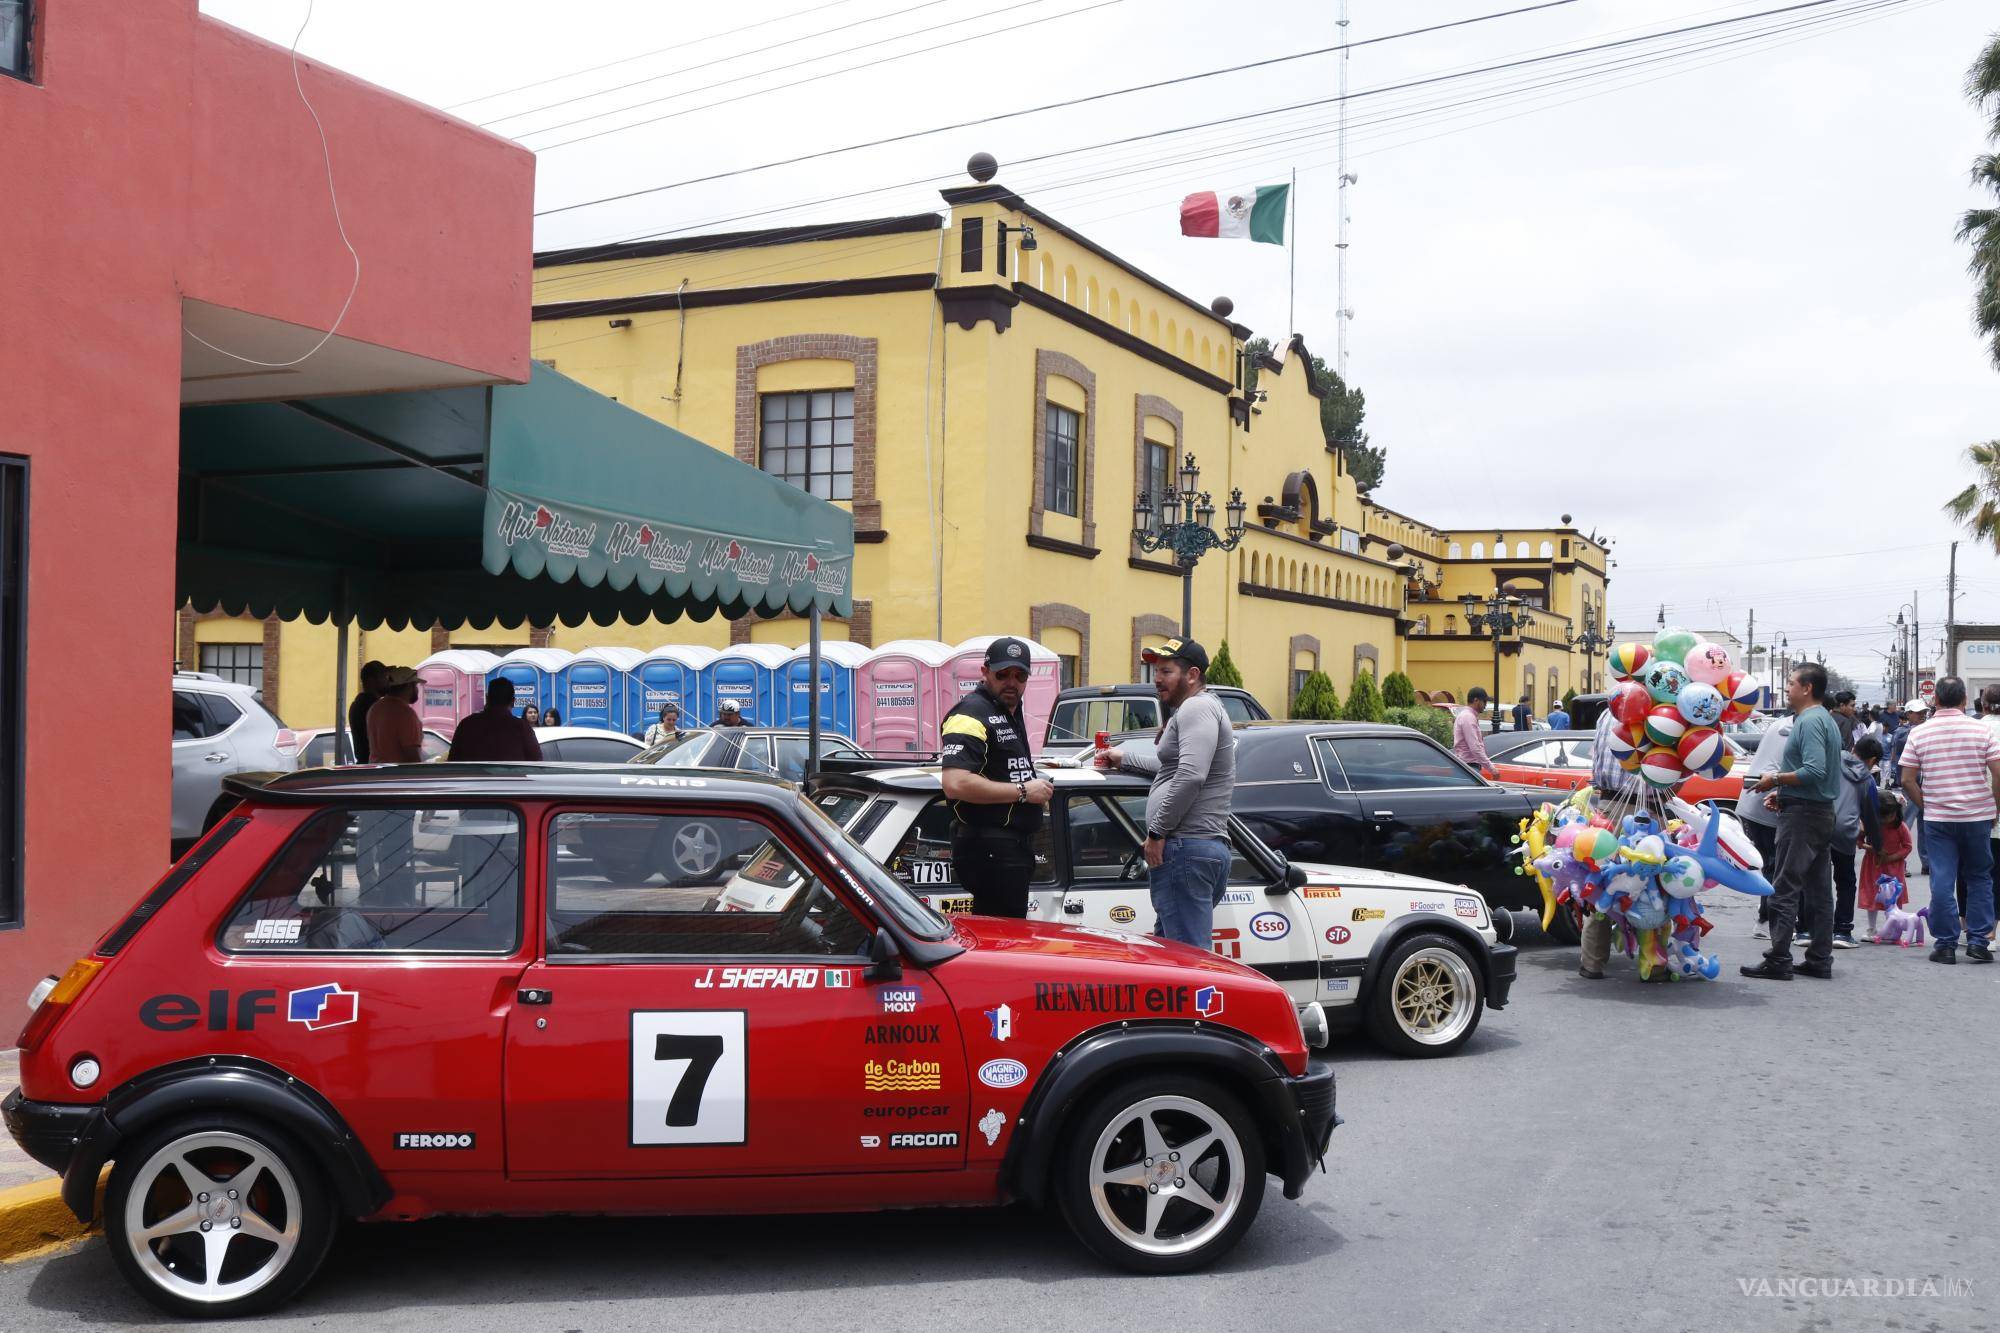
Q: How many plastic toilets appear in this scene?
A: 8